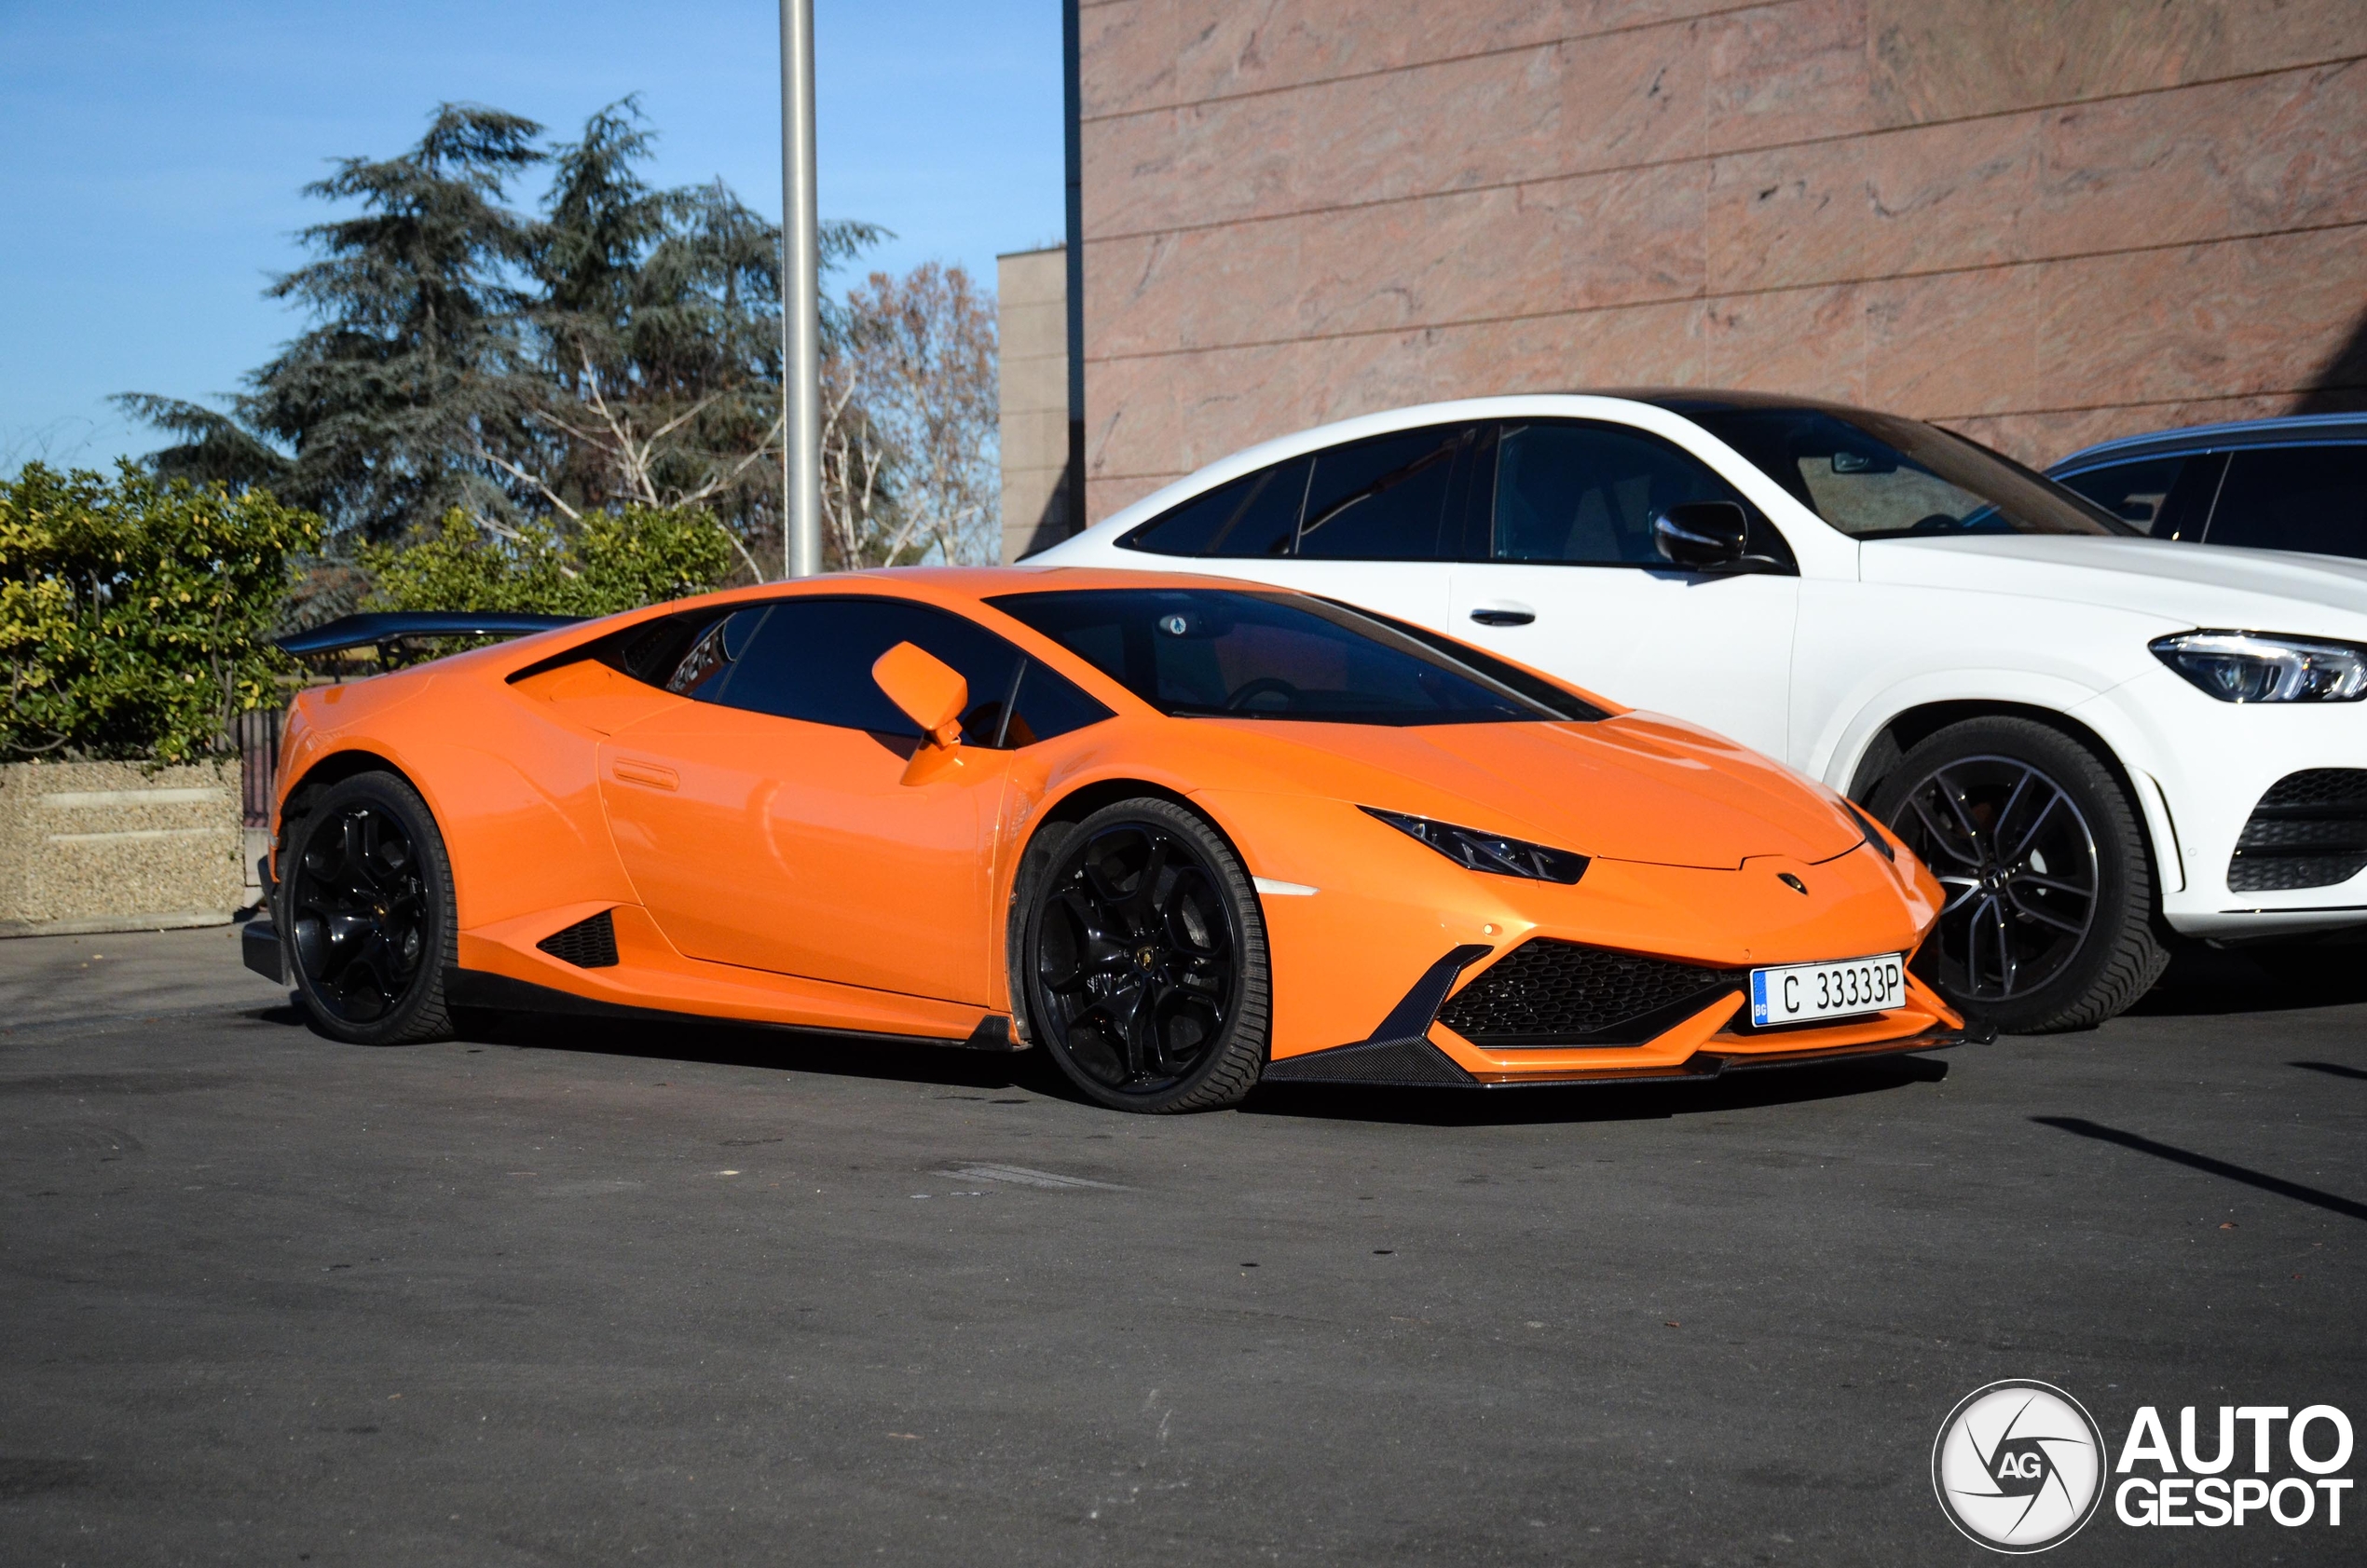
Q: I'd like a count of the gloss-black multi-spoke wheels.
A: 2